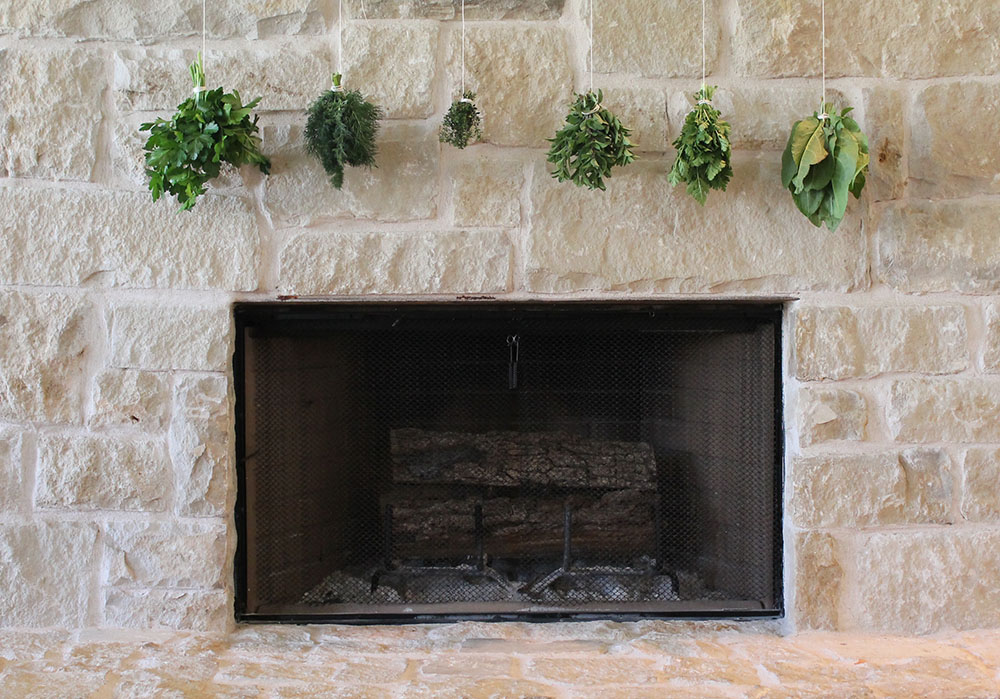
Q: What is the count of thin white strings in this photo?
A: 6